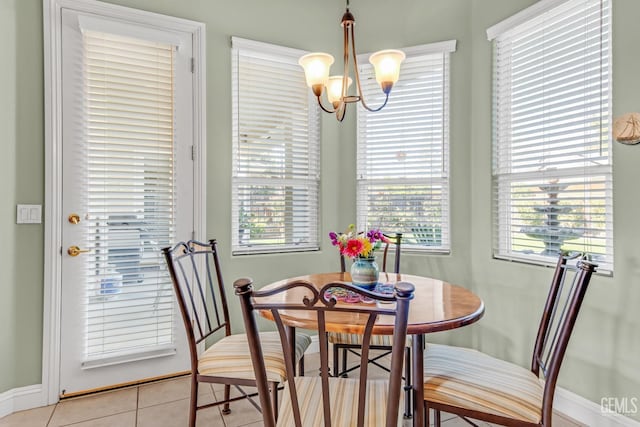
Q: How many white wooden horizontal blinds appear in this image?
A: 4